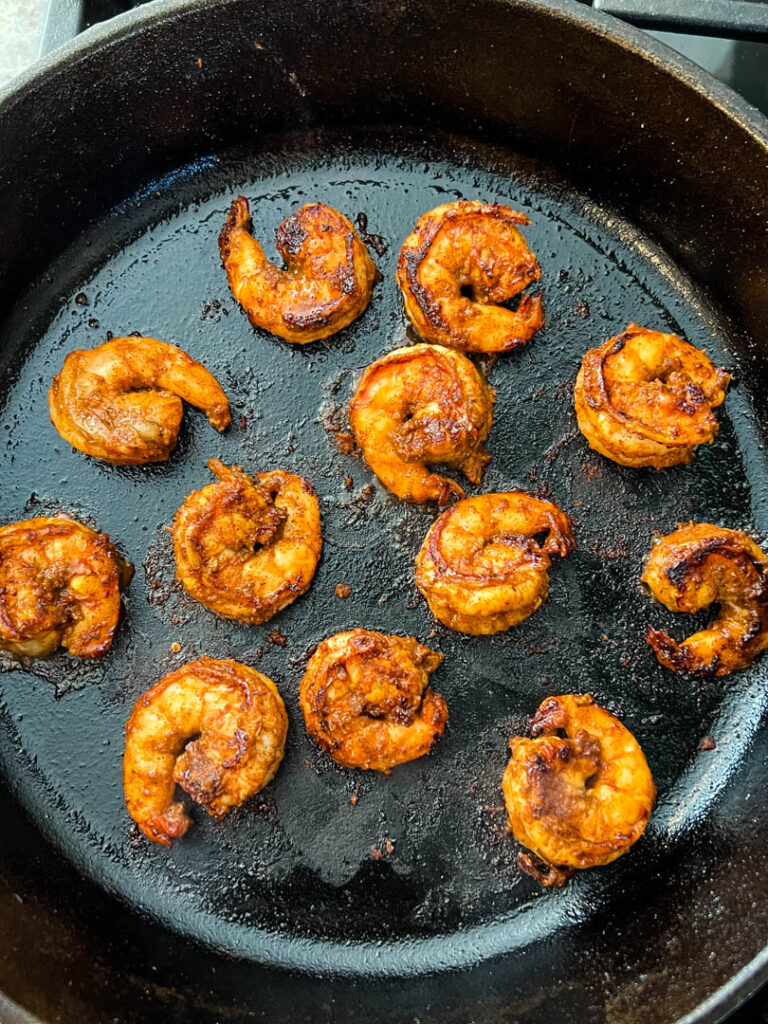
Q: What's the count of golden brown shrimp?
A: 12